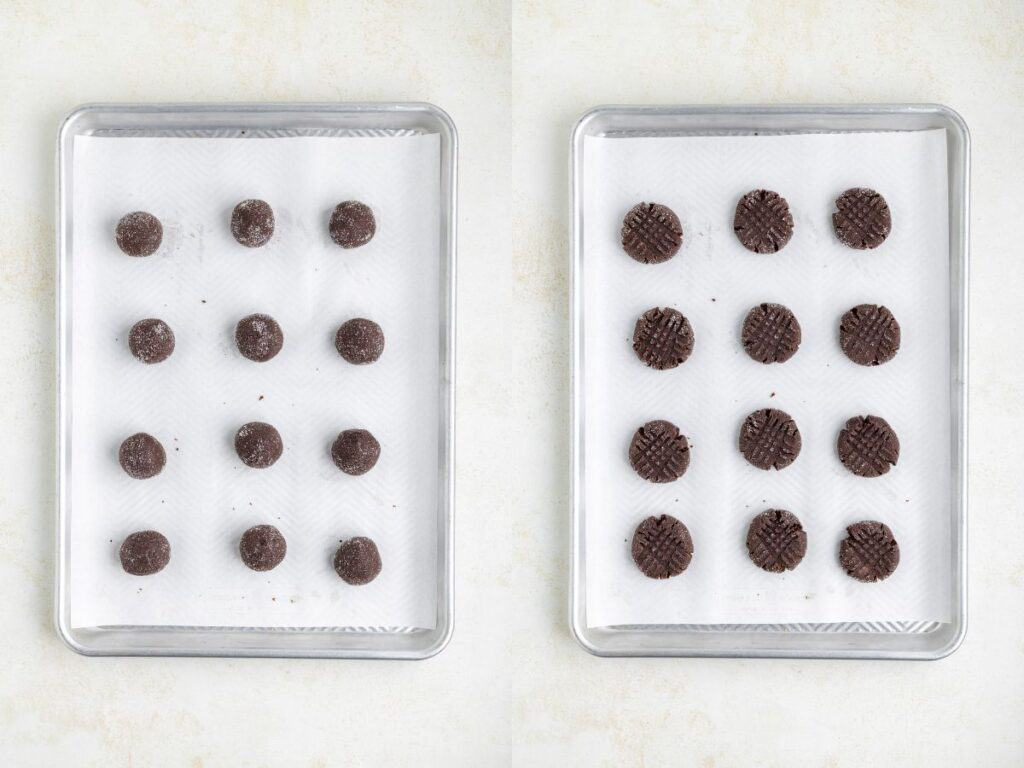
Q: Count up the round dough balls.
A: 12